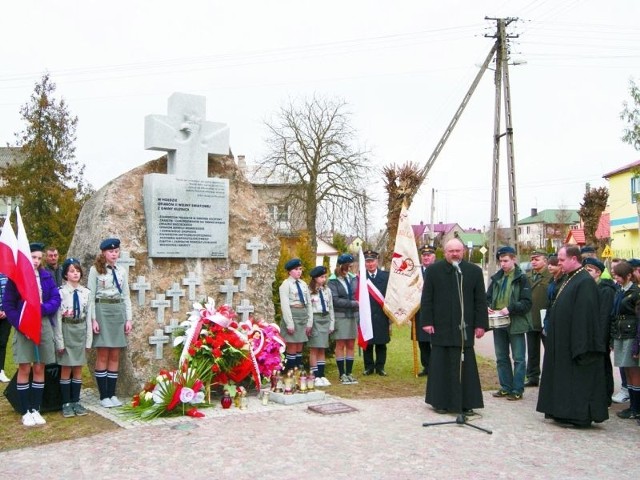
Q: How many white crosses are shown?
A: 12